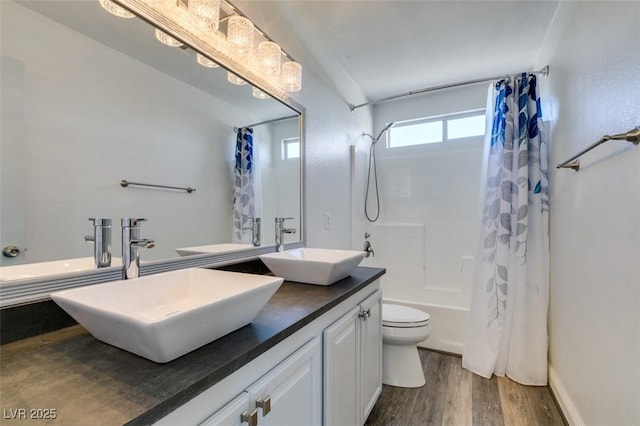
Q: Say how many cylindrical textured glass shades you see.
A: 4